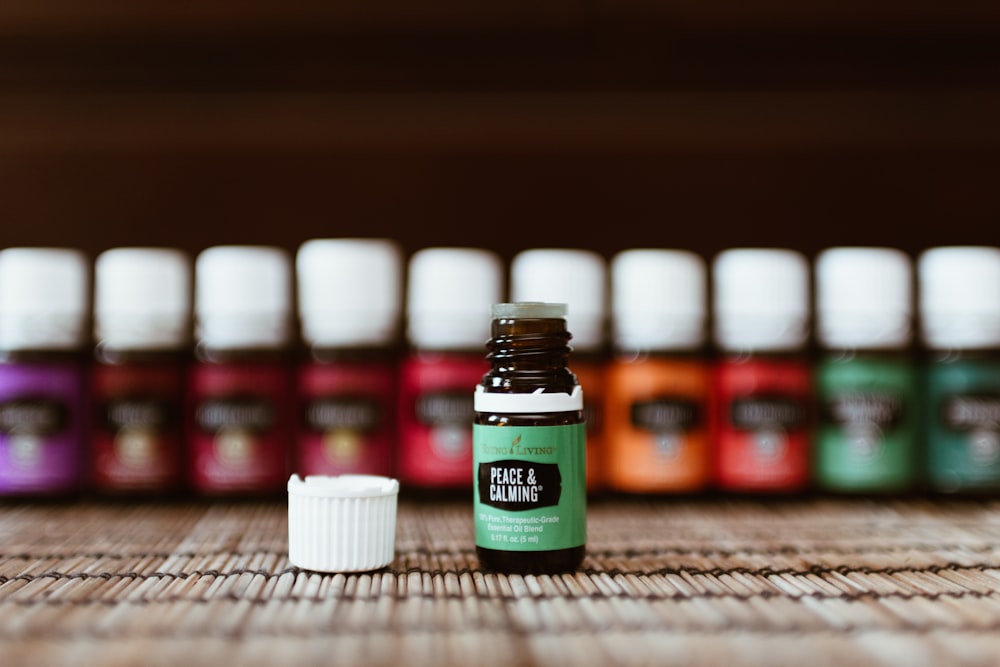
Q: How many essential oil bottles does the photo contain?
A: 11